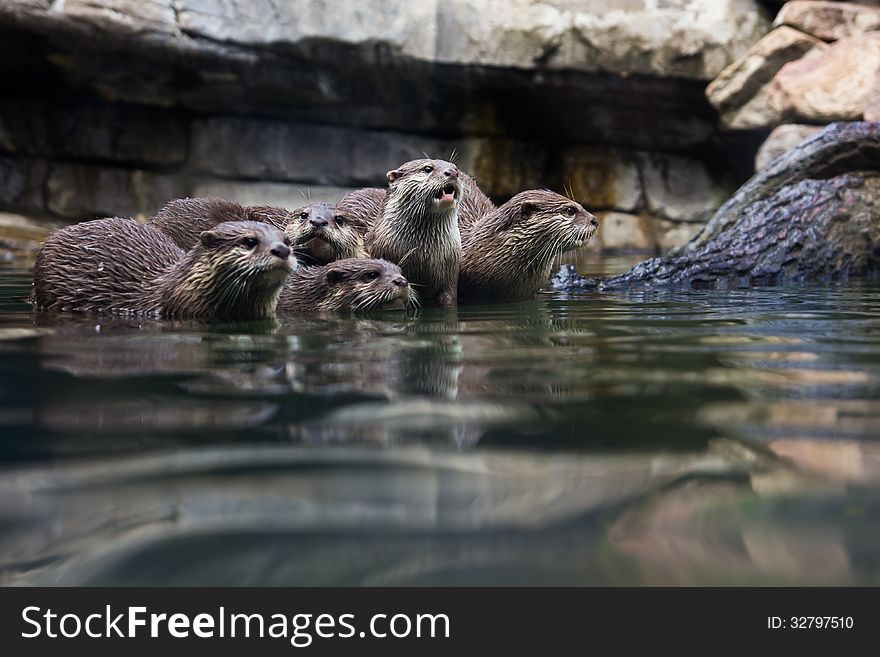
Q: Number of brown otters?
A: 5